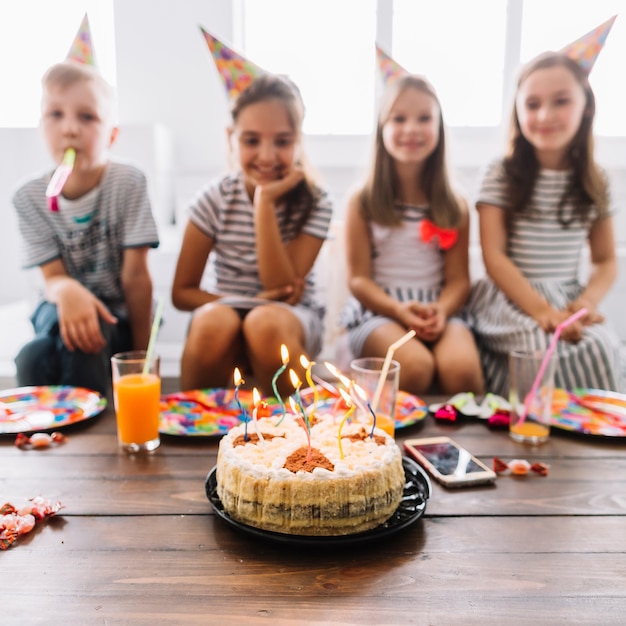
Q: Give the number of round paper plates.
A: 4